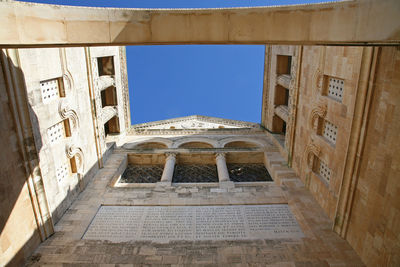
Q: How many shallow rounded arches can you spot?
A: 3